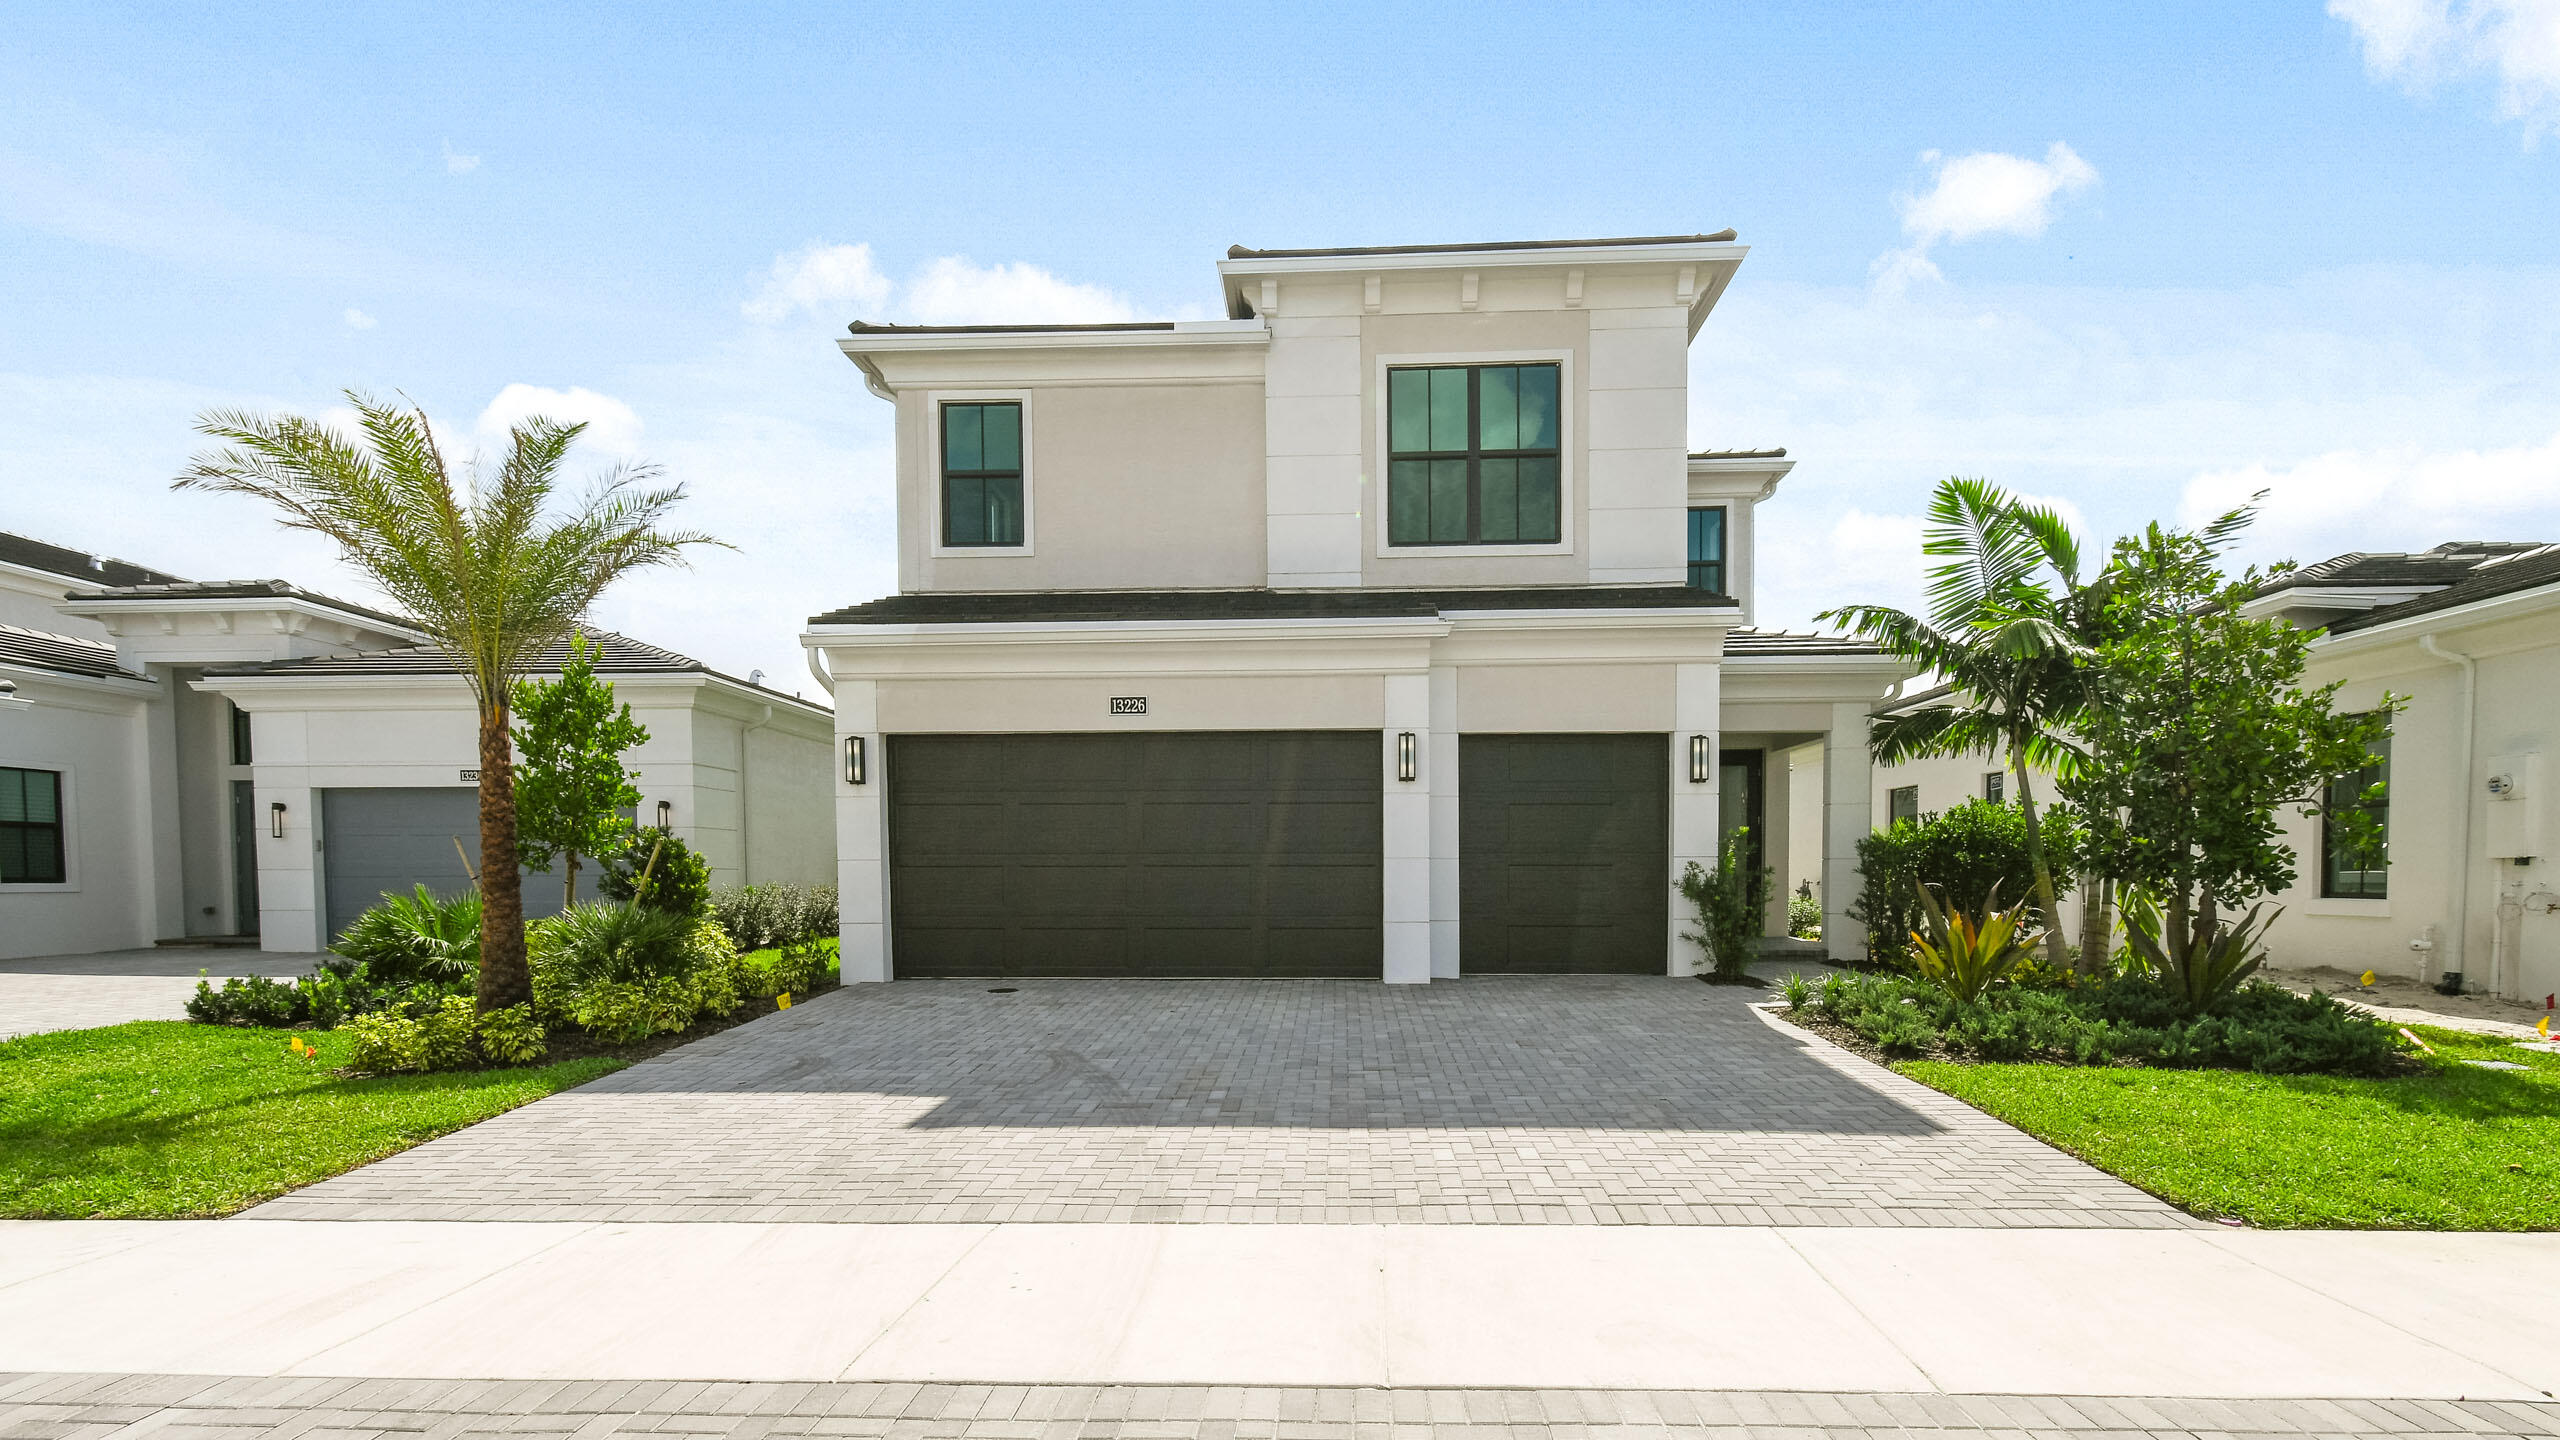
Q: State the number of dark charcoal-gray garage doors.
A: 2